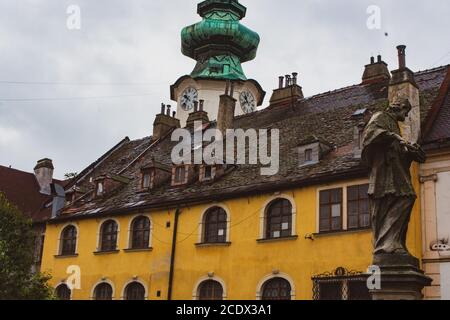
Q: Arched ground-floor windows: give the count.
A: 5